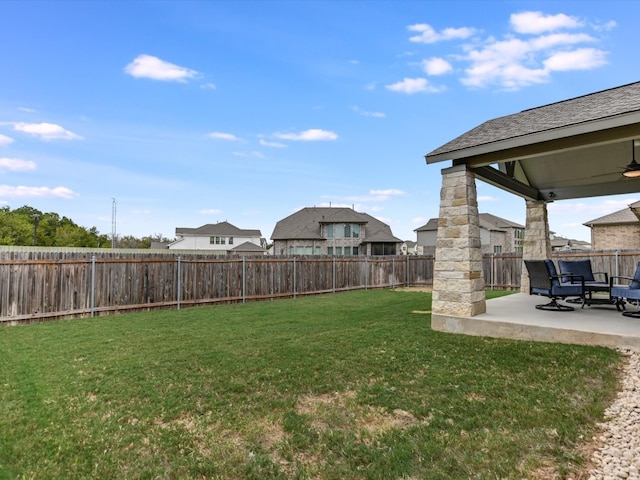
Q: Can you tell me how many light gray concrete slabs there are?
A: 1